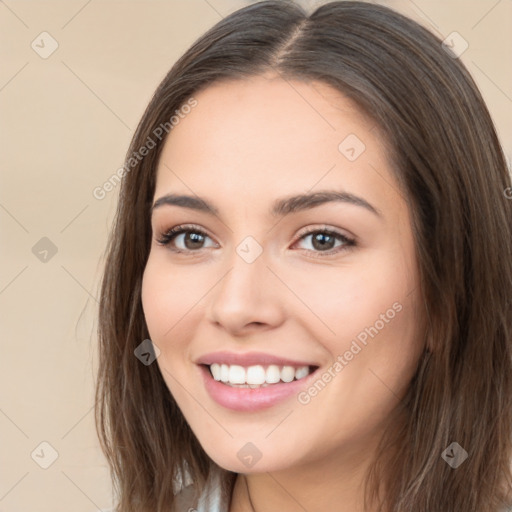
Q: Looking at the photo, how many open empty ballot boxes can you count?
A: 0